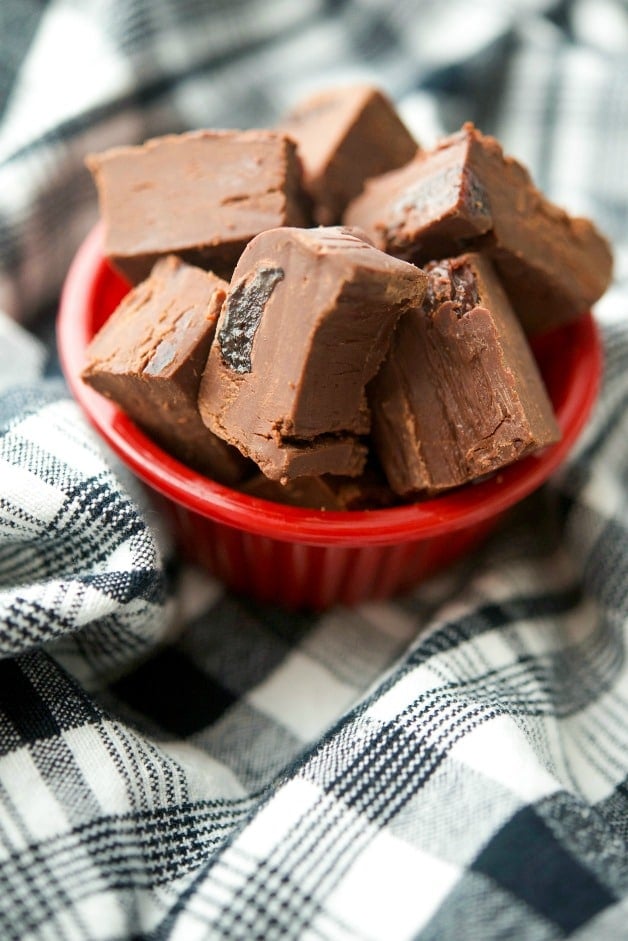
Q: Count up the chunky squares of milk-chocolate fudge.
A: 6